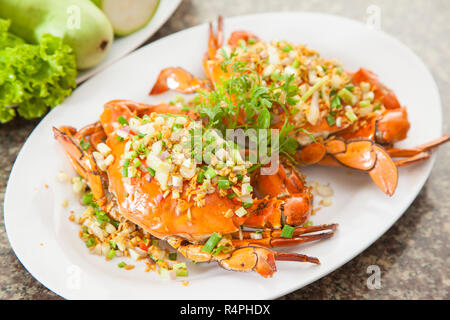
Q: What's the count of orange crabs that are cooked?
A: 2